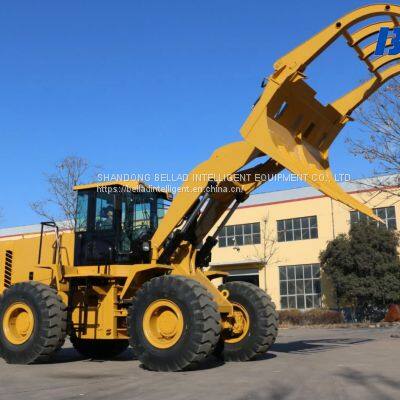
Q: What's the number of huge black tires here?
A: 4